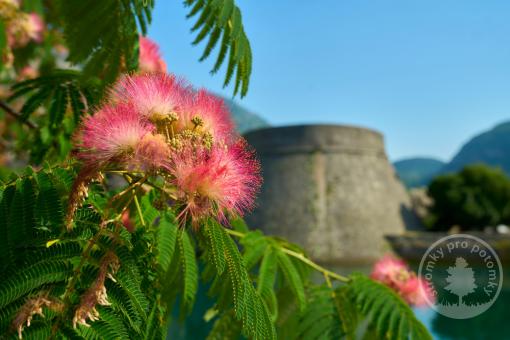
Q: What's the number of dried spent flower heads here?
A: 3